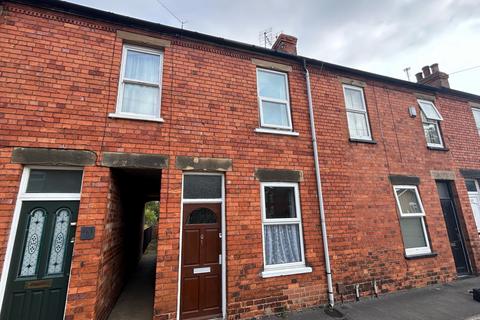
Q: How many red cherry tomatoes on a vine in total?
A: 0